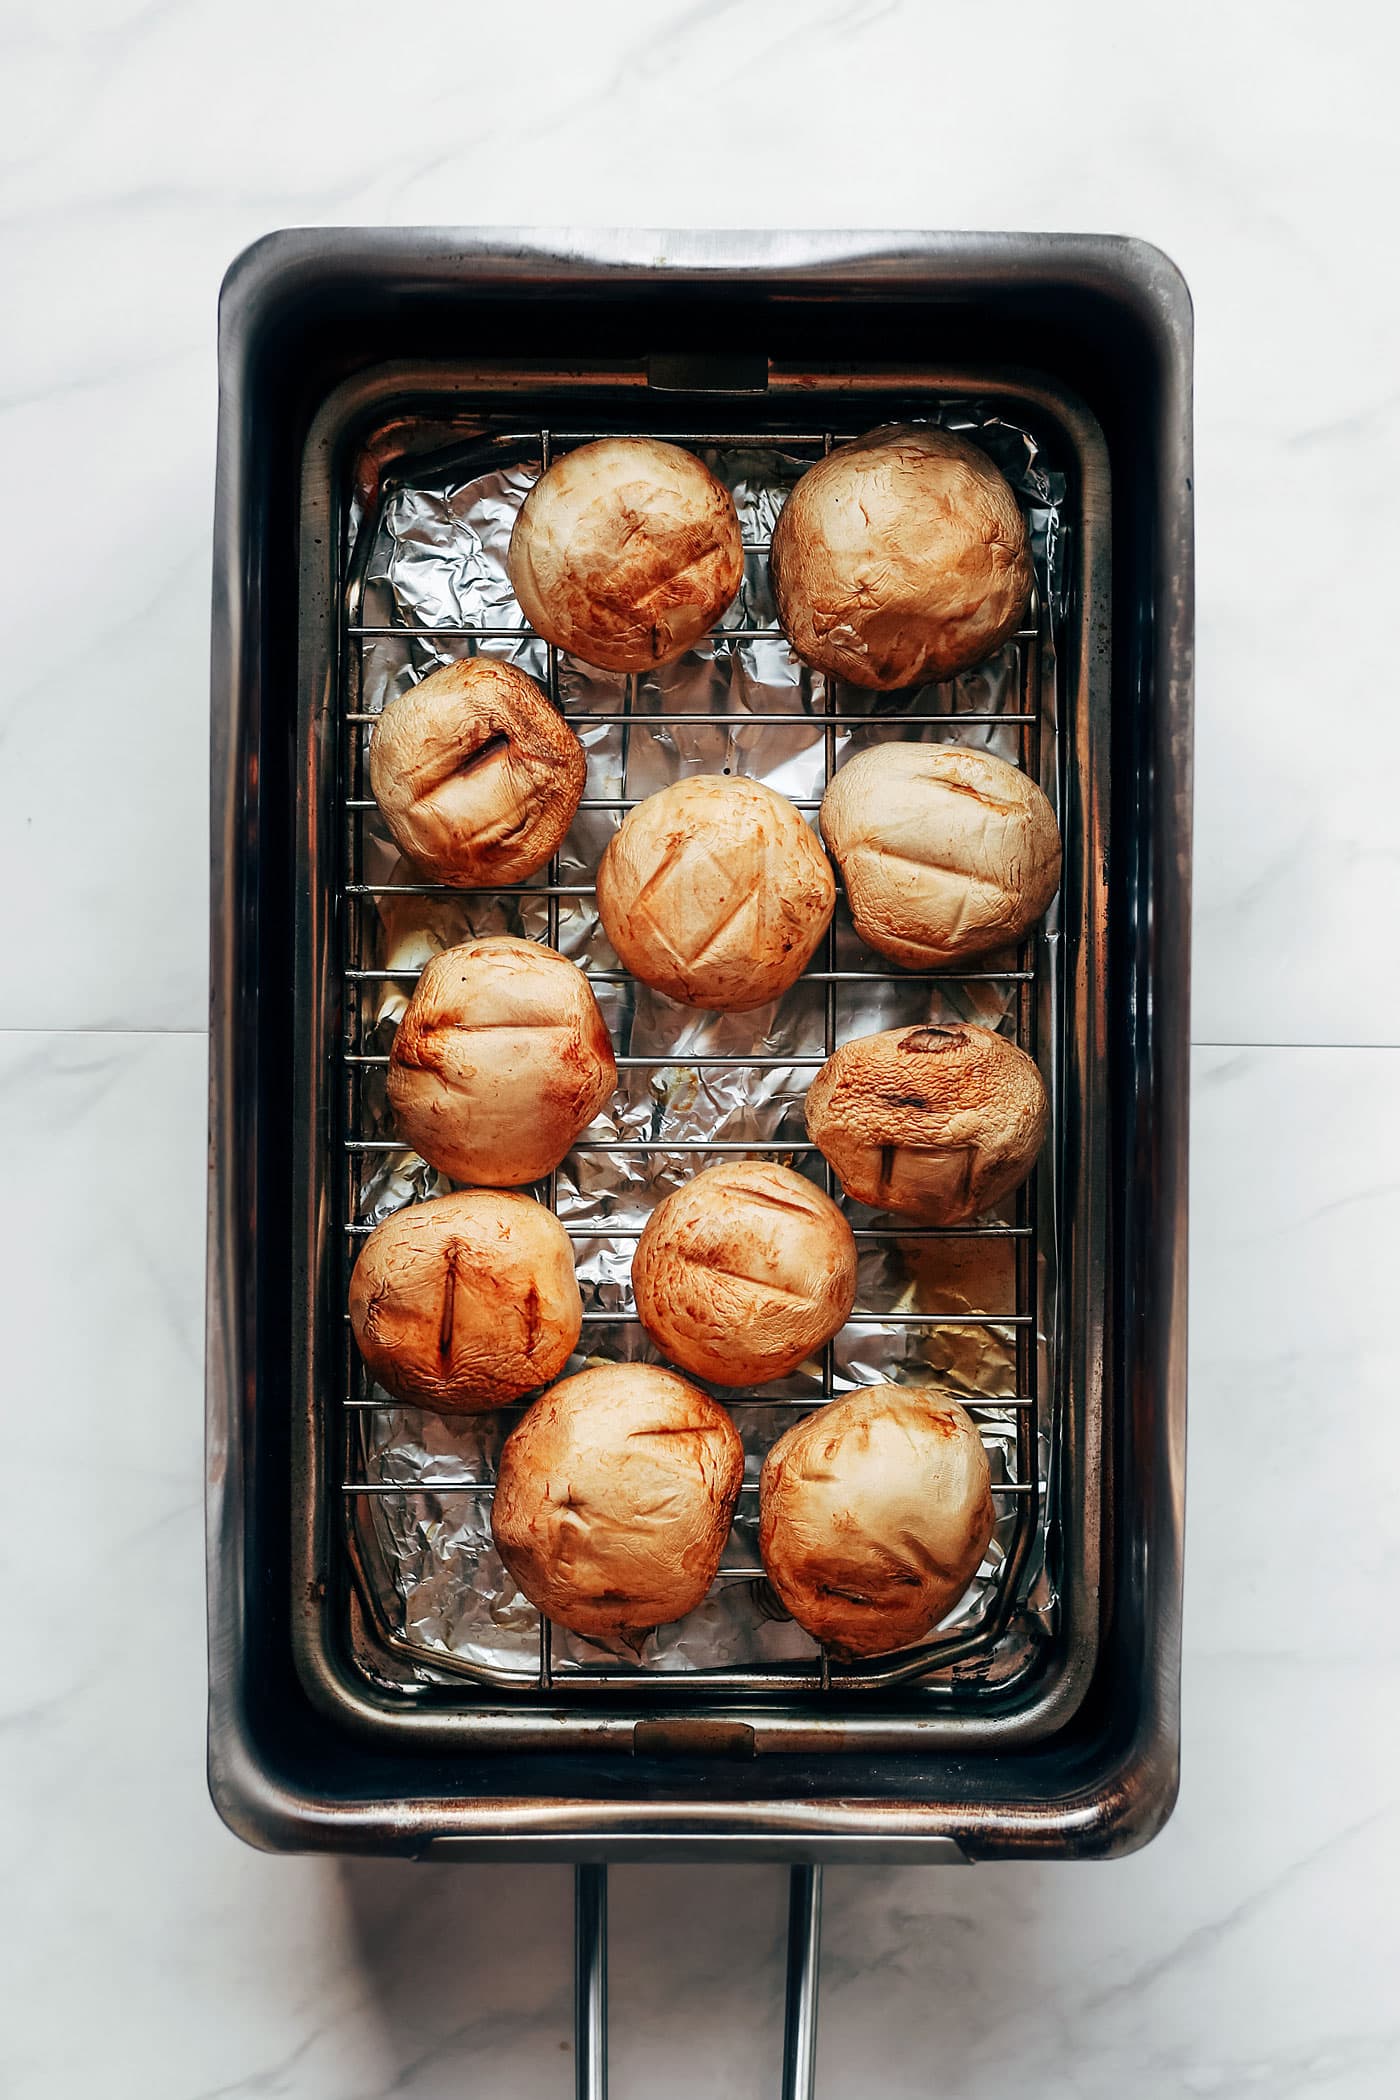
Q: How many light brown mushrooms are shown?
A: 11